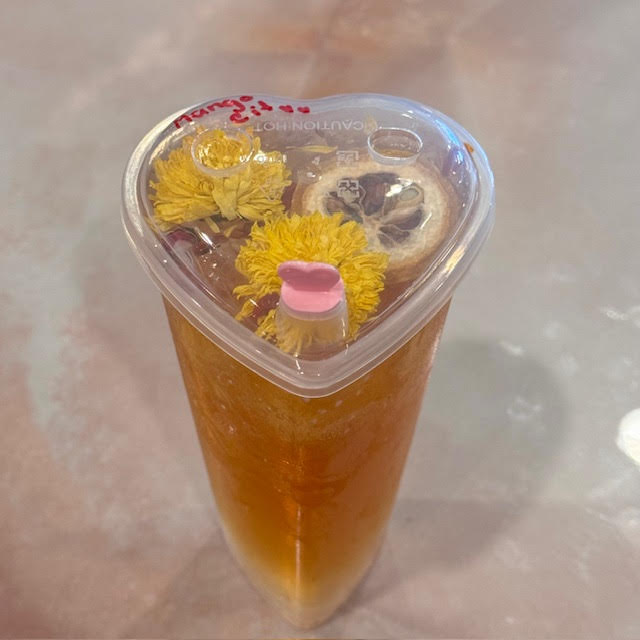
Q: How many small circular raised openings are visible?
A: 2